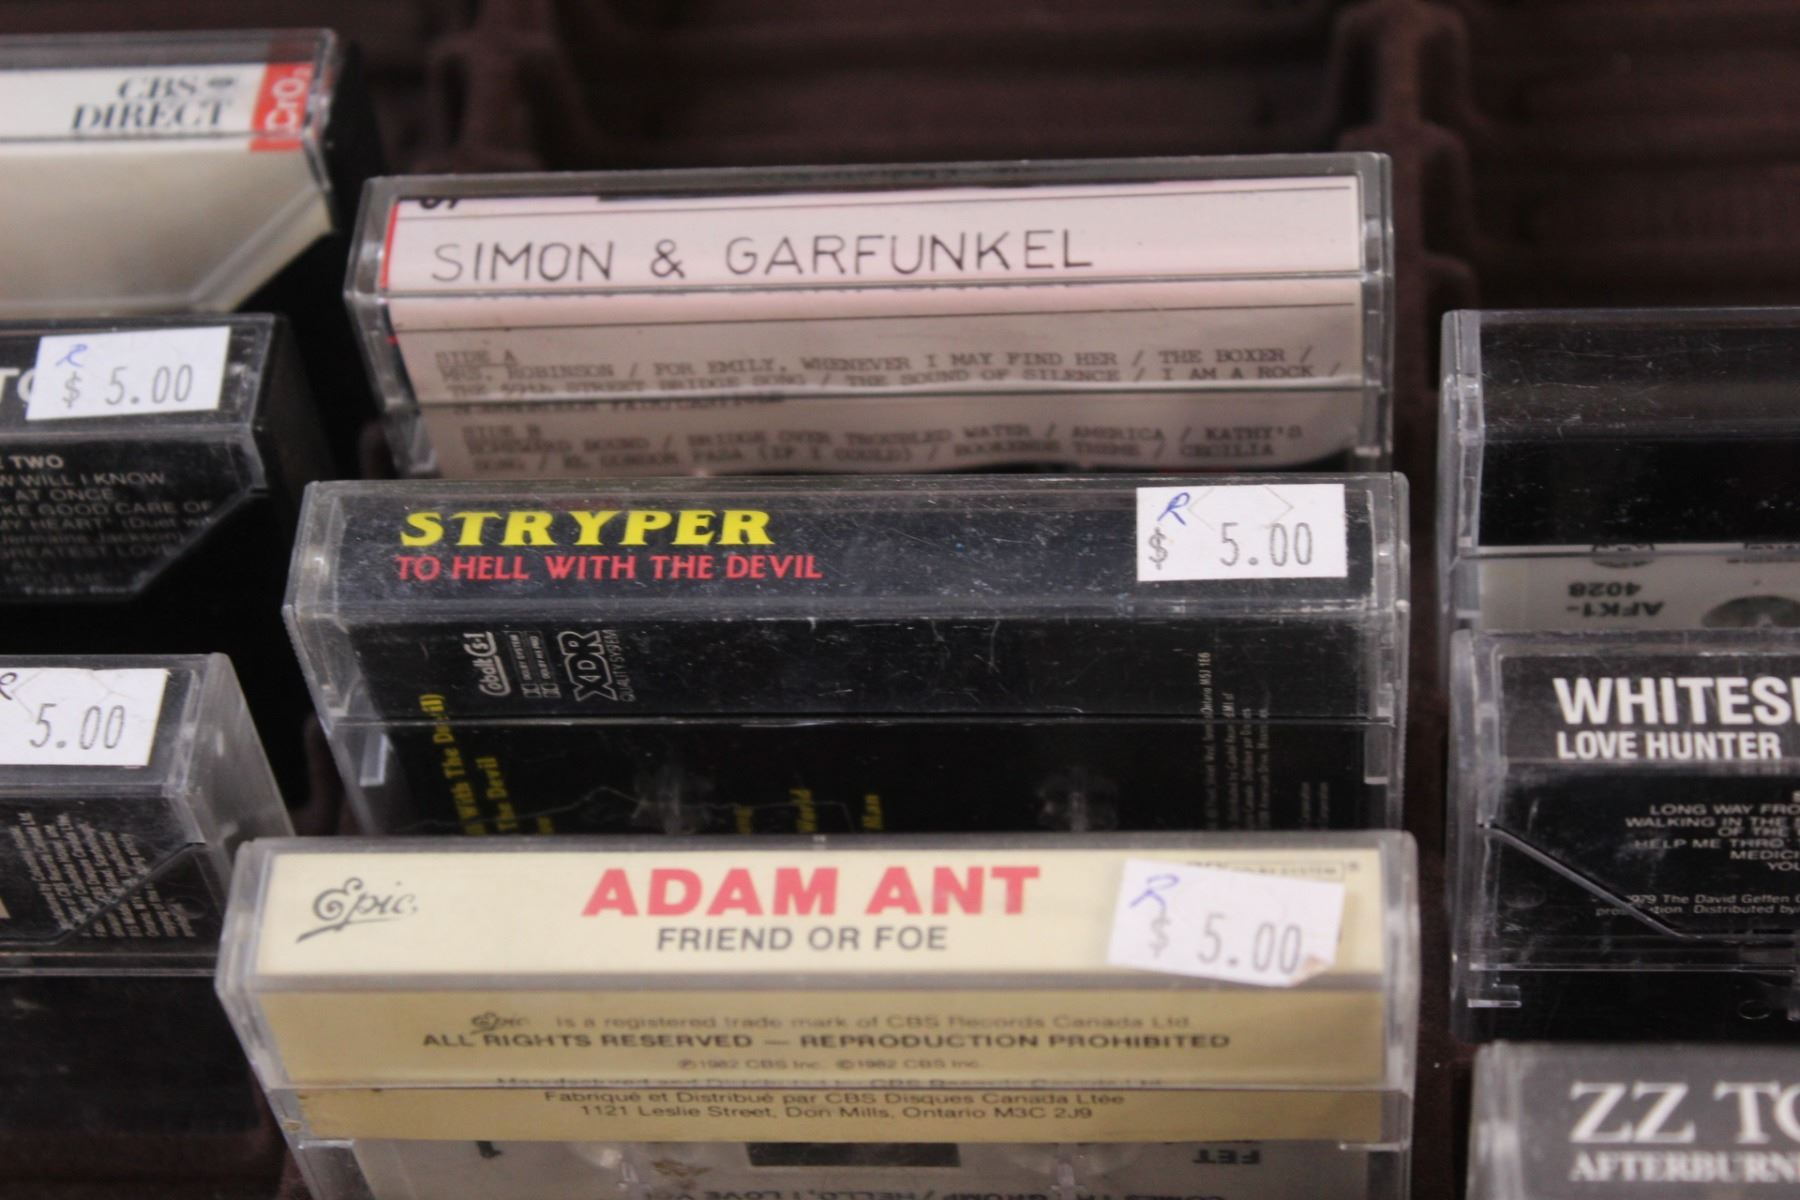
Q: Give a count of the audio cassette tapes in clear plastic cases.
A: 9